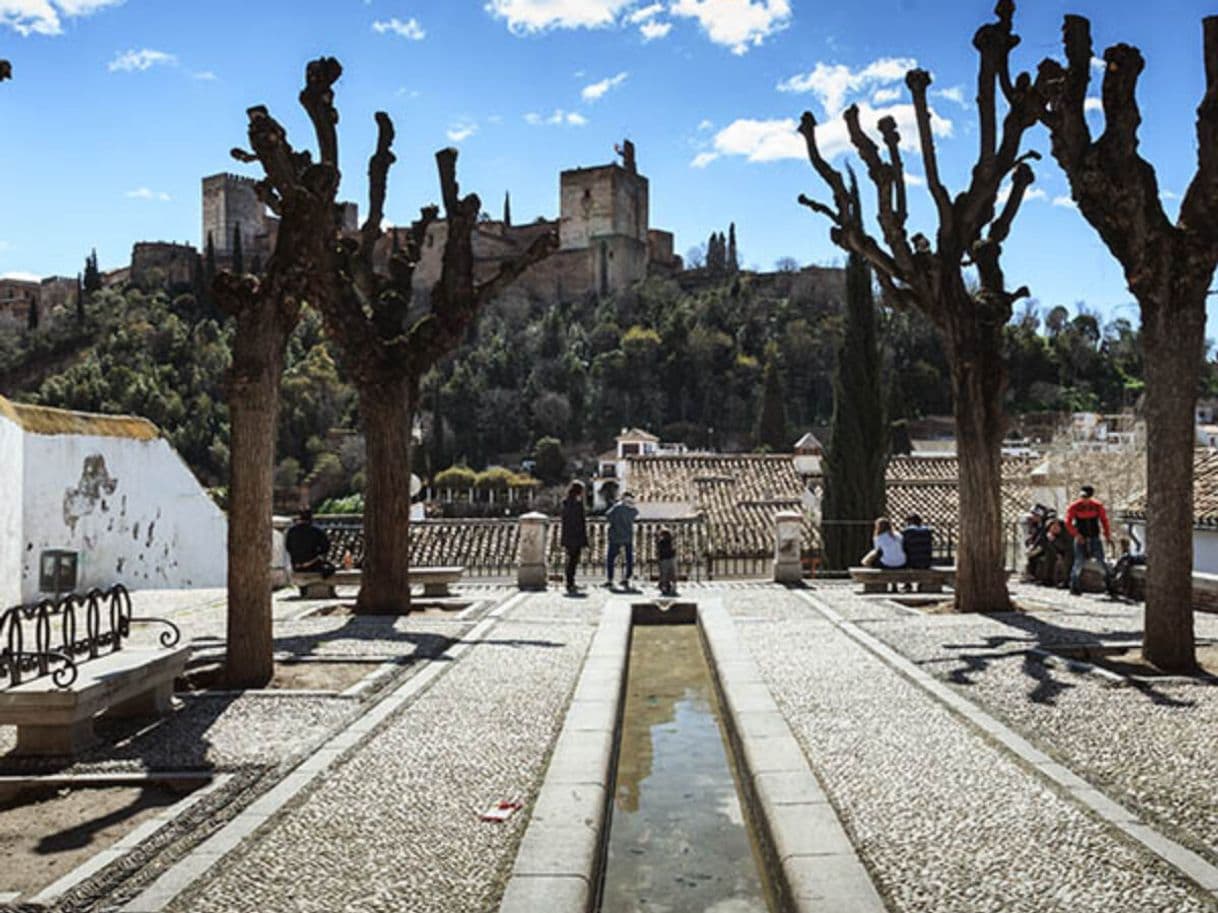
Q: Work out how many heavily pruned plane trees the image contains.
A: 4